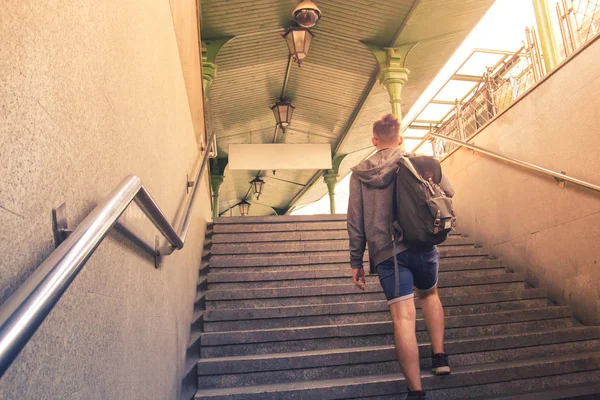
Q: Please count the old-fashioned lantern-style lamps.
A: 4